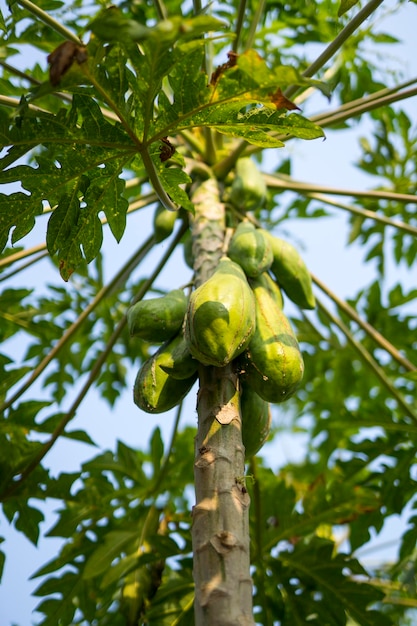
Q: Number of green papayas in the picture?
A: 12